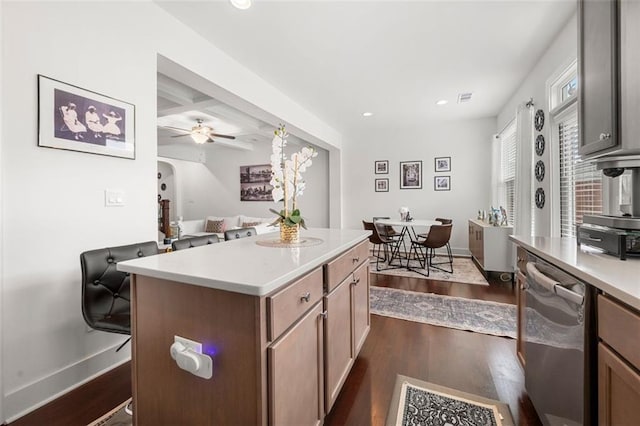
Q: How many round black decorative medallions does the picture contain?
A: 4